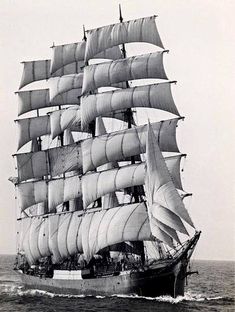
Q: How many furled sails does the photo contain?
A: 0